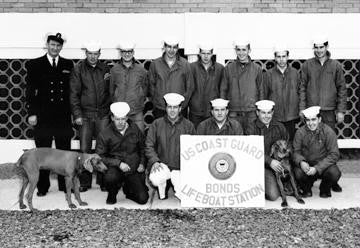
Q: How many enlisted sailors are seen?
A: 12